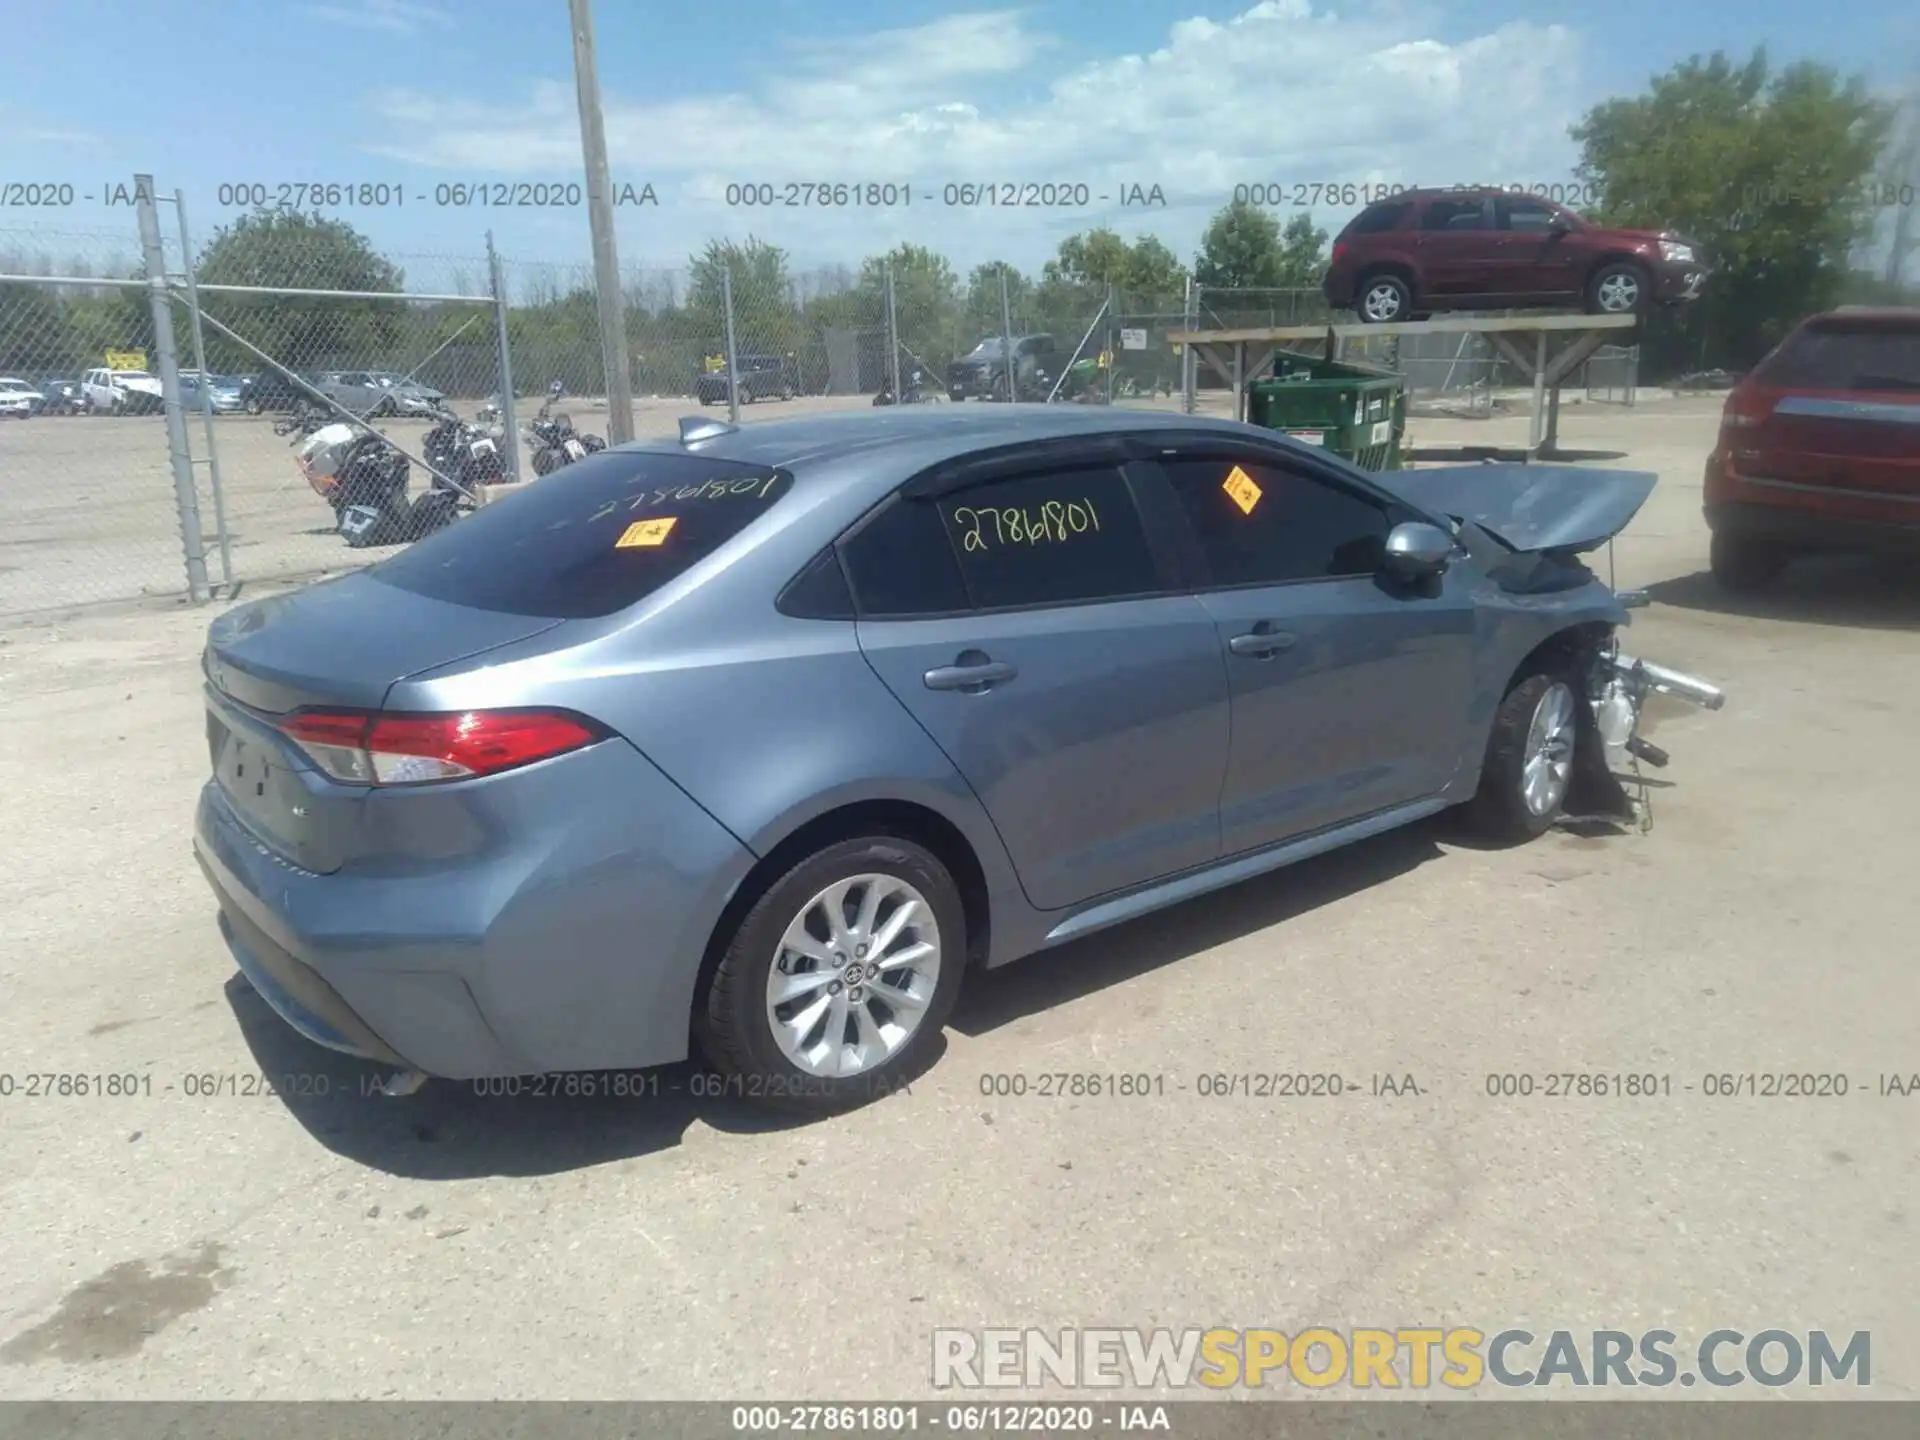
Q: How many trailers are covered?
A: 0